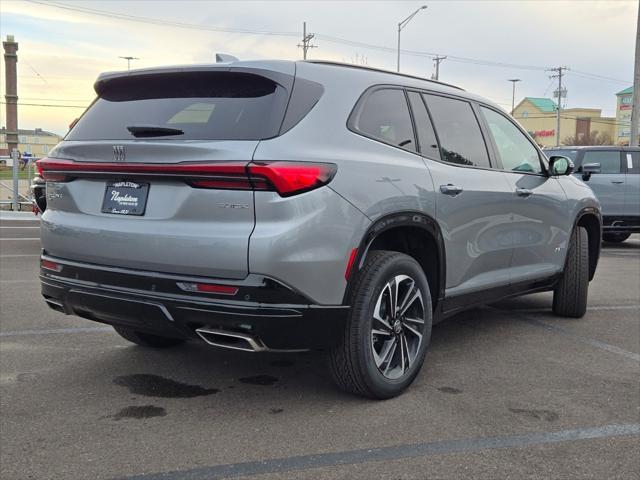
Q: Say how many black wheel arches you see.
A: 2